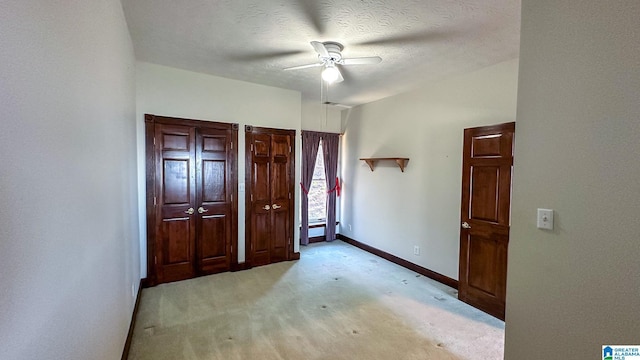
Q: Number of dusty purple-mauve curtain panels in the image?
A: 2